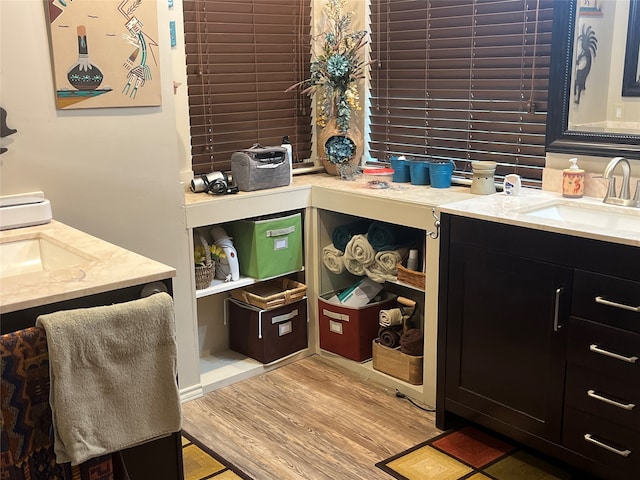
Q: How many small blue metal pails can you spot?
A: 3